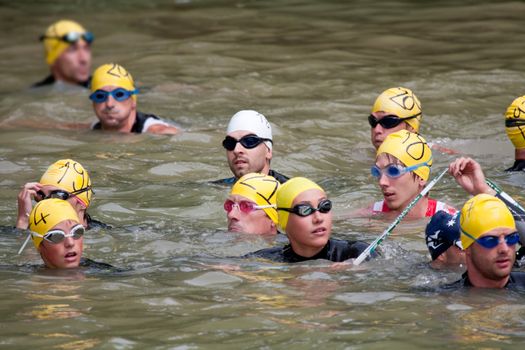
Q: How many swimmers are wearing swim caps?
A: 12